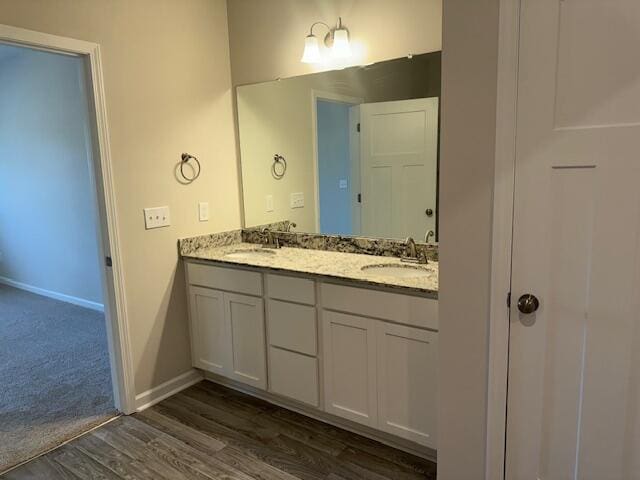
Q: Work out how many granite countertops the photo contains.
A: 1